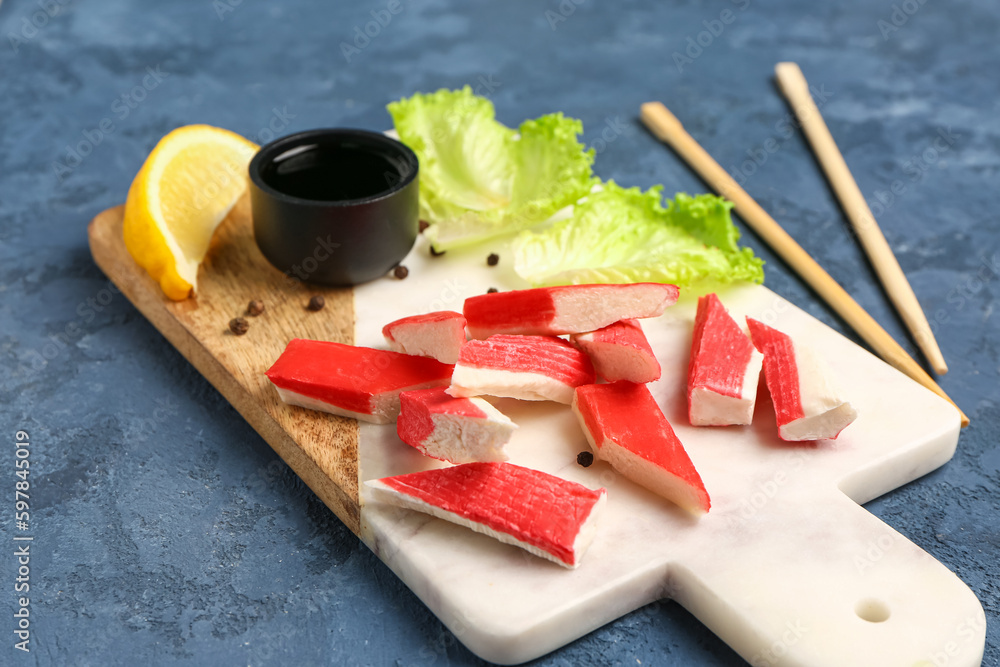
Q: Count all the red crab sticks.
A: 10